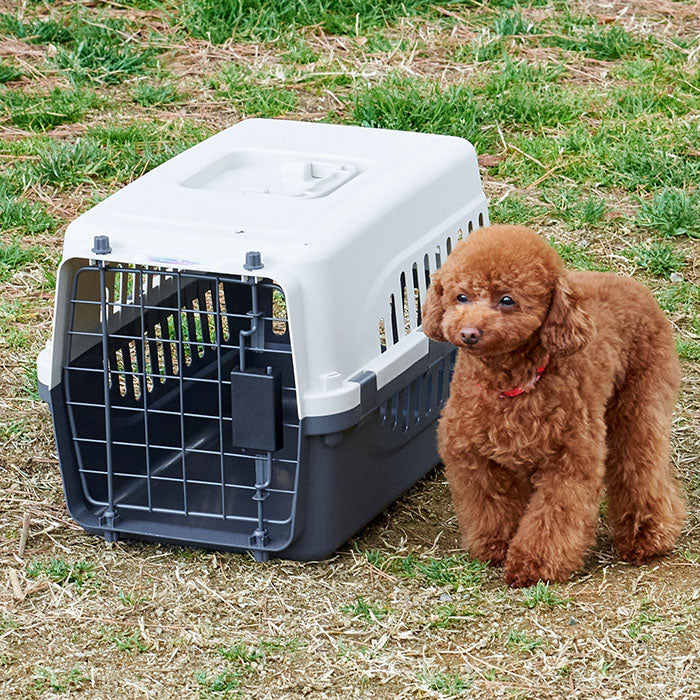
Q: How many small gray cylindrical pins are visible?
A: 2